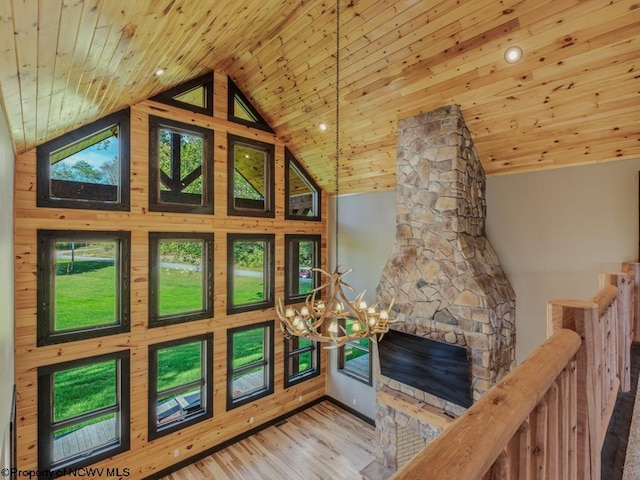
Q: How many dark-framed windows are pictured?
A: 15